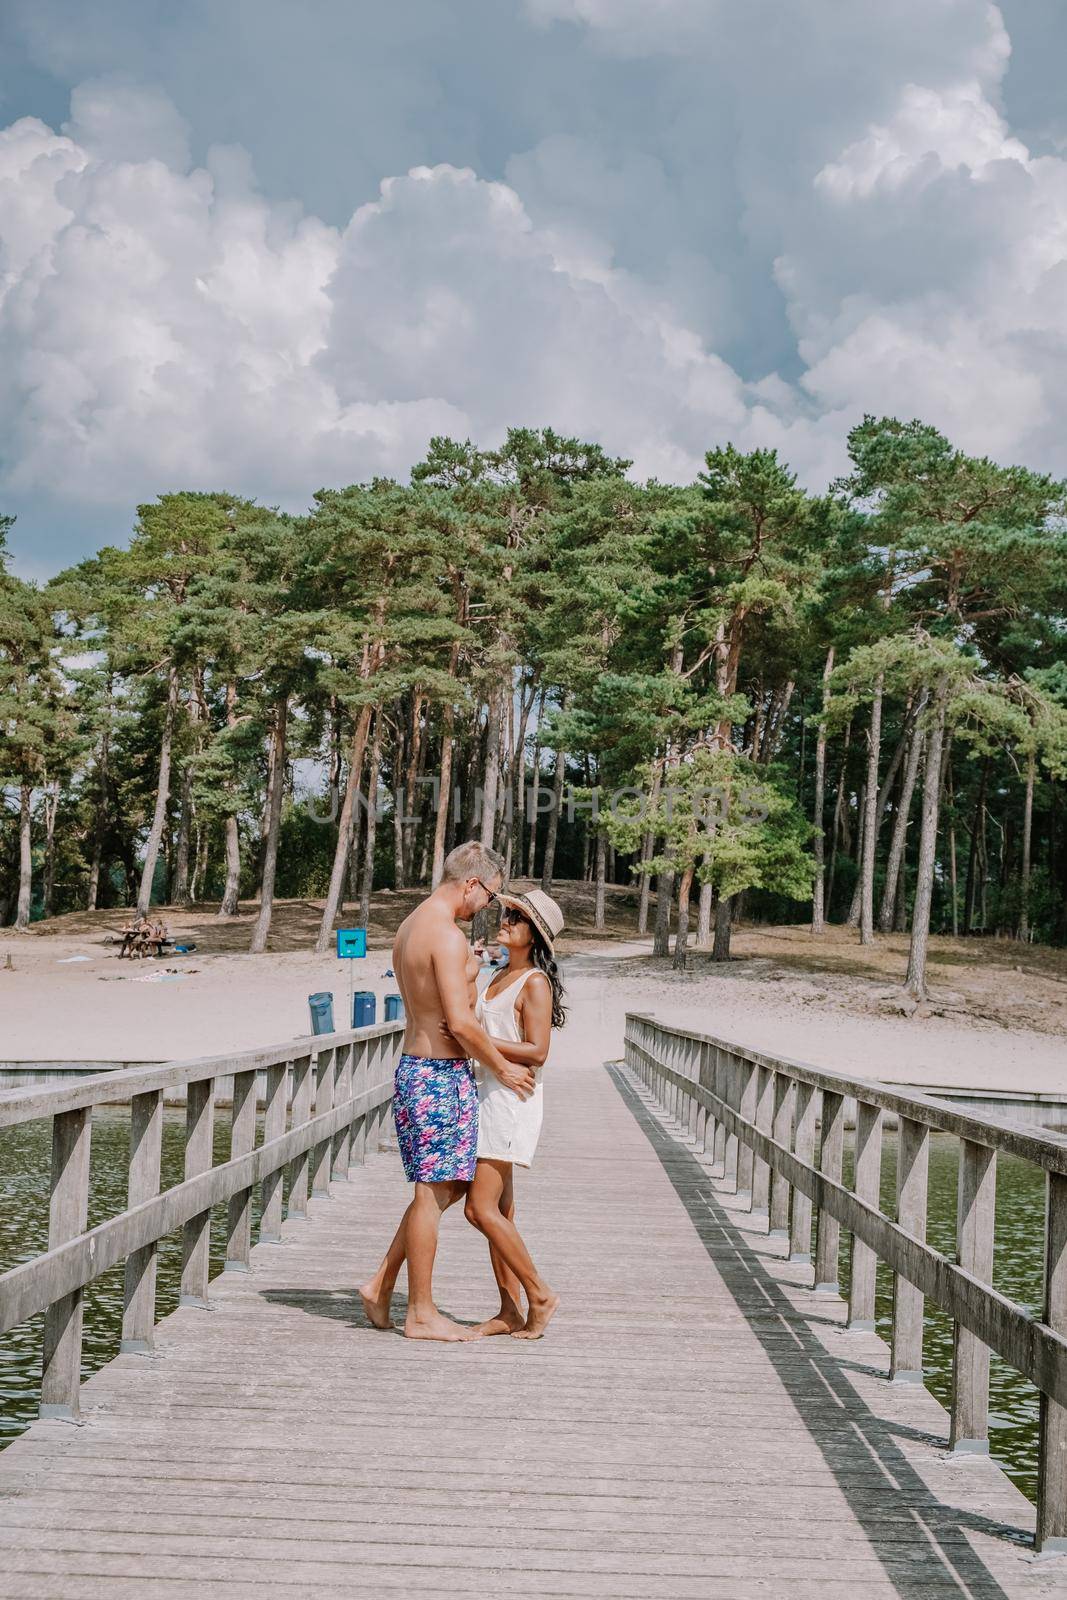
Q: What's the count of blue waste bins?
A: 3